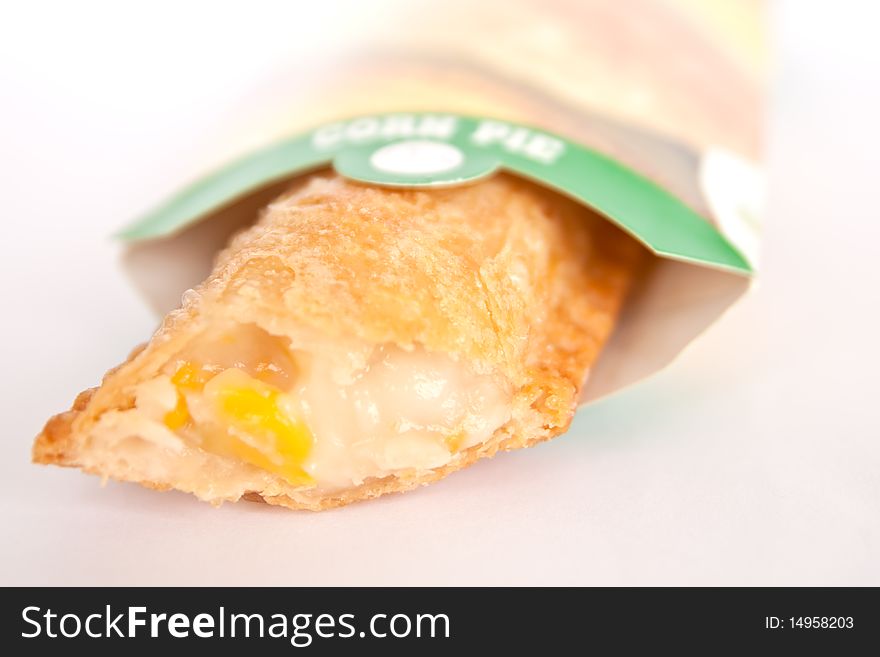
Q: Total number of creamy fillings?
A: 1